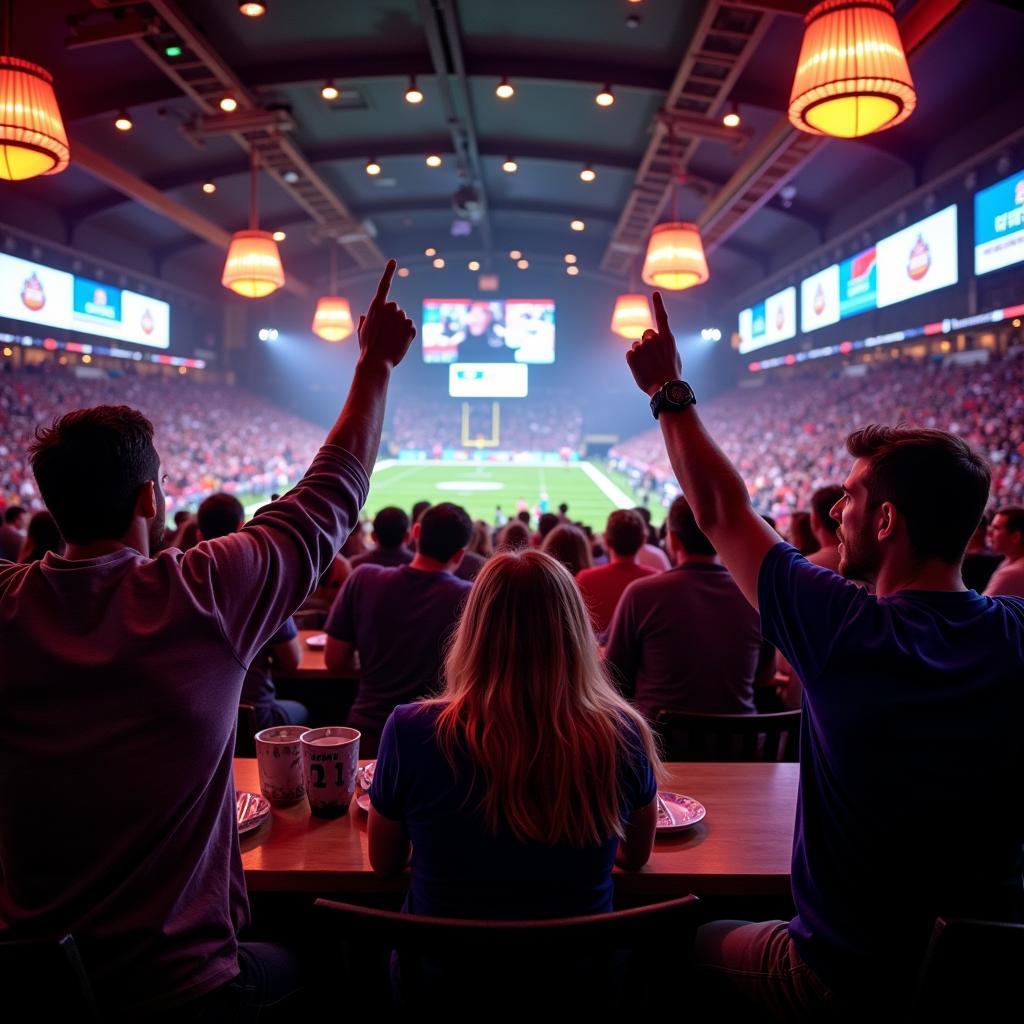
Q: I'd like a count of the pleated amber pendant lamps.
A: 6